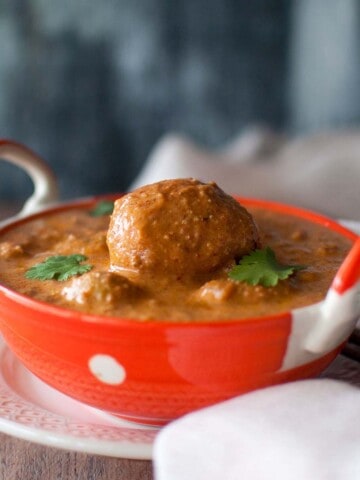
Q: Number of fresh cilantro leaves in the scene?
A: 3